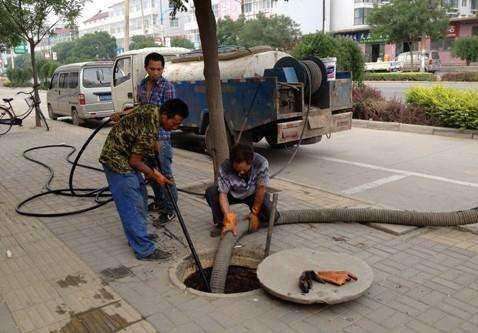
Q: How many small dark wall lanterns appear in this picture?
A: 0